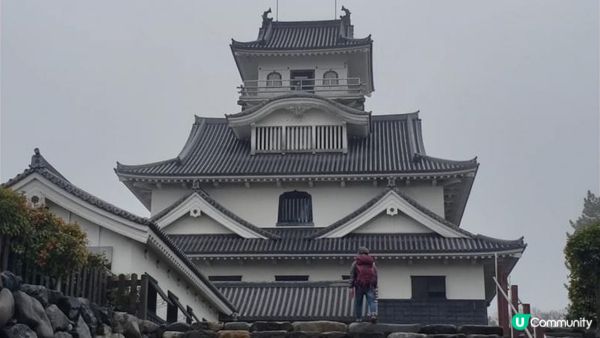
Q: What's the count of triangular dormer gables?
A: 2